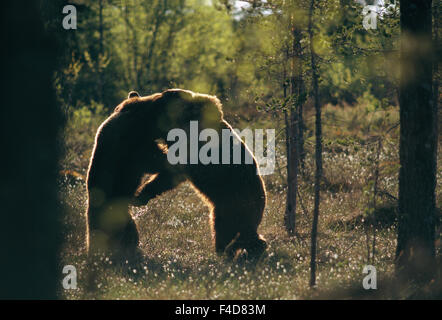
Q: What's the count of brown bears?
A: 2